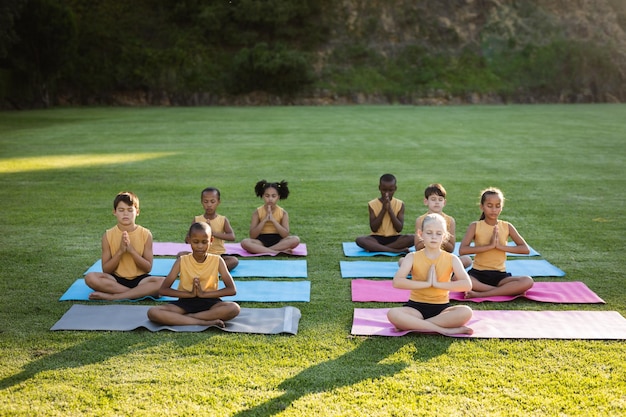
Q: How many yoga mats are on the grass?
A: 8